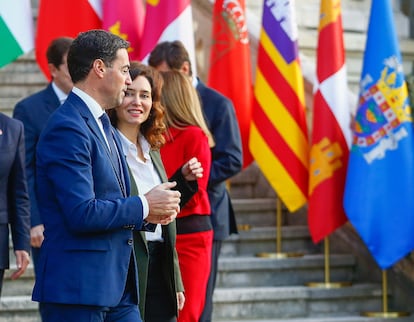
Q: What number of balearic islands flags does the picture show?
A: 1